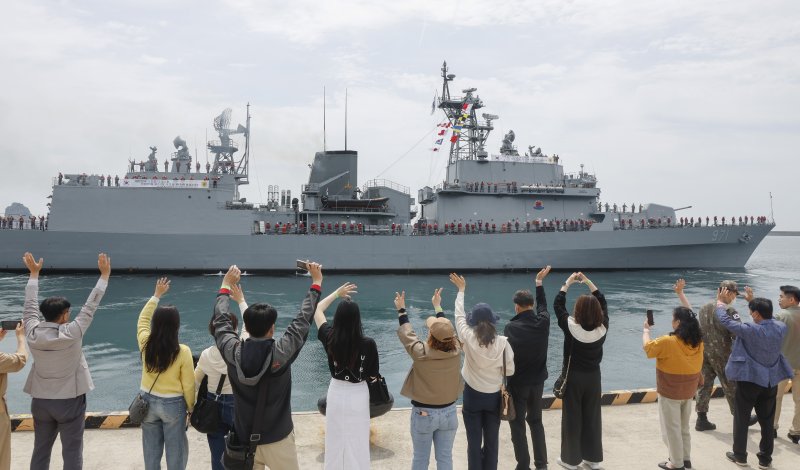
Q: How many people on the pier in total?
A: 14